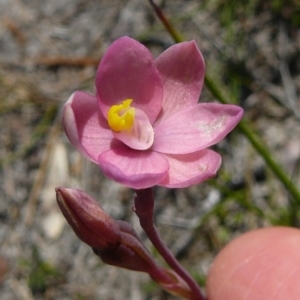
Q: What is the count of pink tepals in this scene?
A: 6